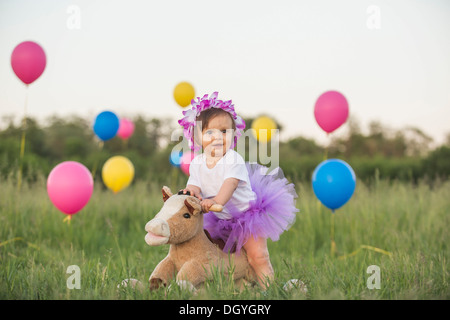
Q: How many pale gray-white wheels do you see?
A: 3